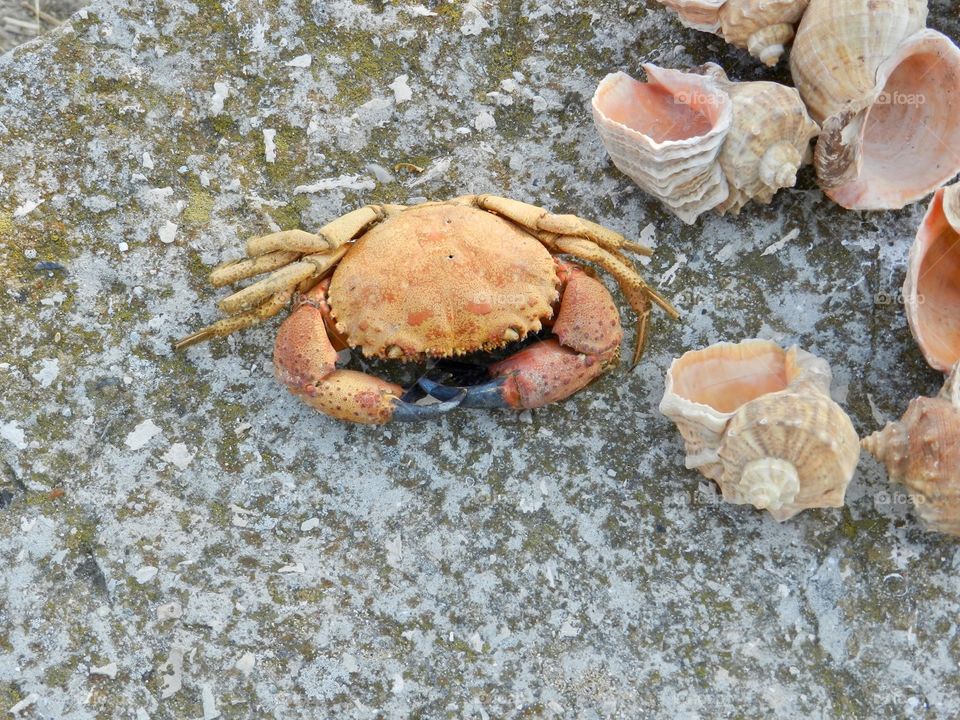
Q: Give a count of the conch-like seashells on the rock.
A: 6